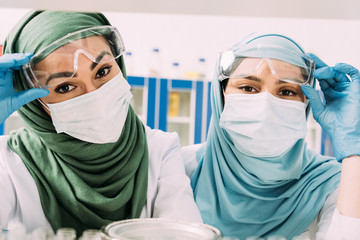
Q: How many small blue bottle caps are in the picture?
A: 4